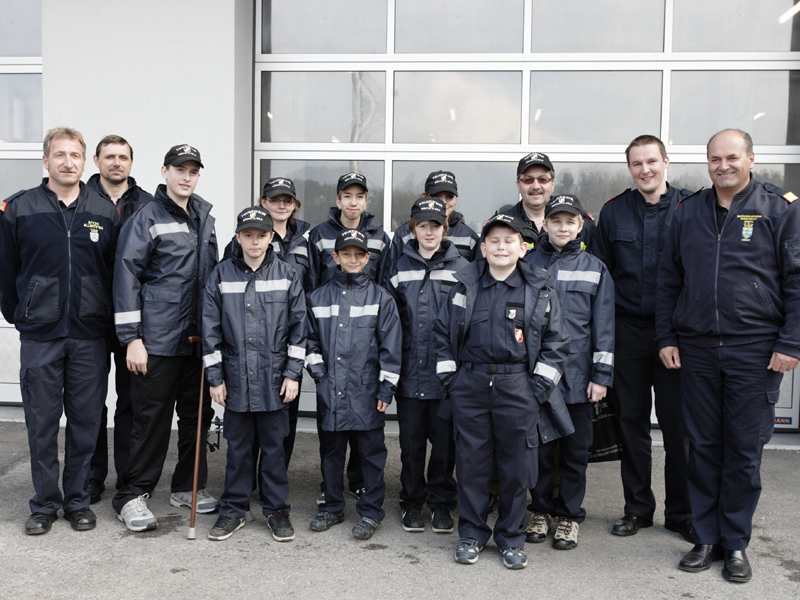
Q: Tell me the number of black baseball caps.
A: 10